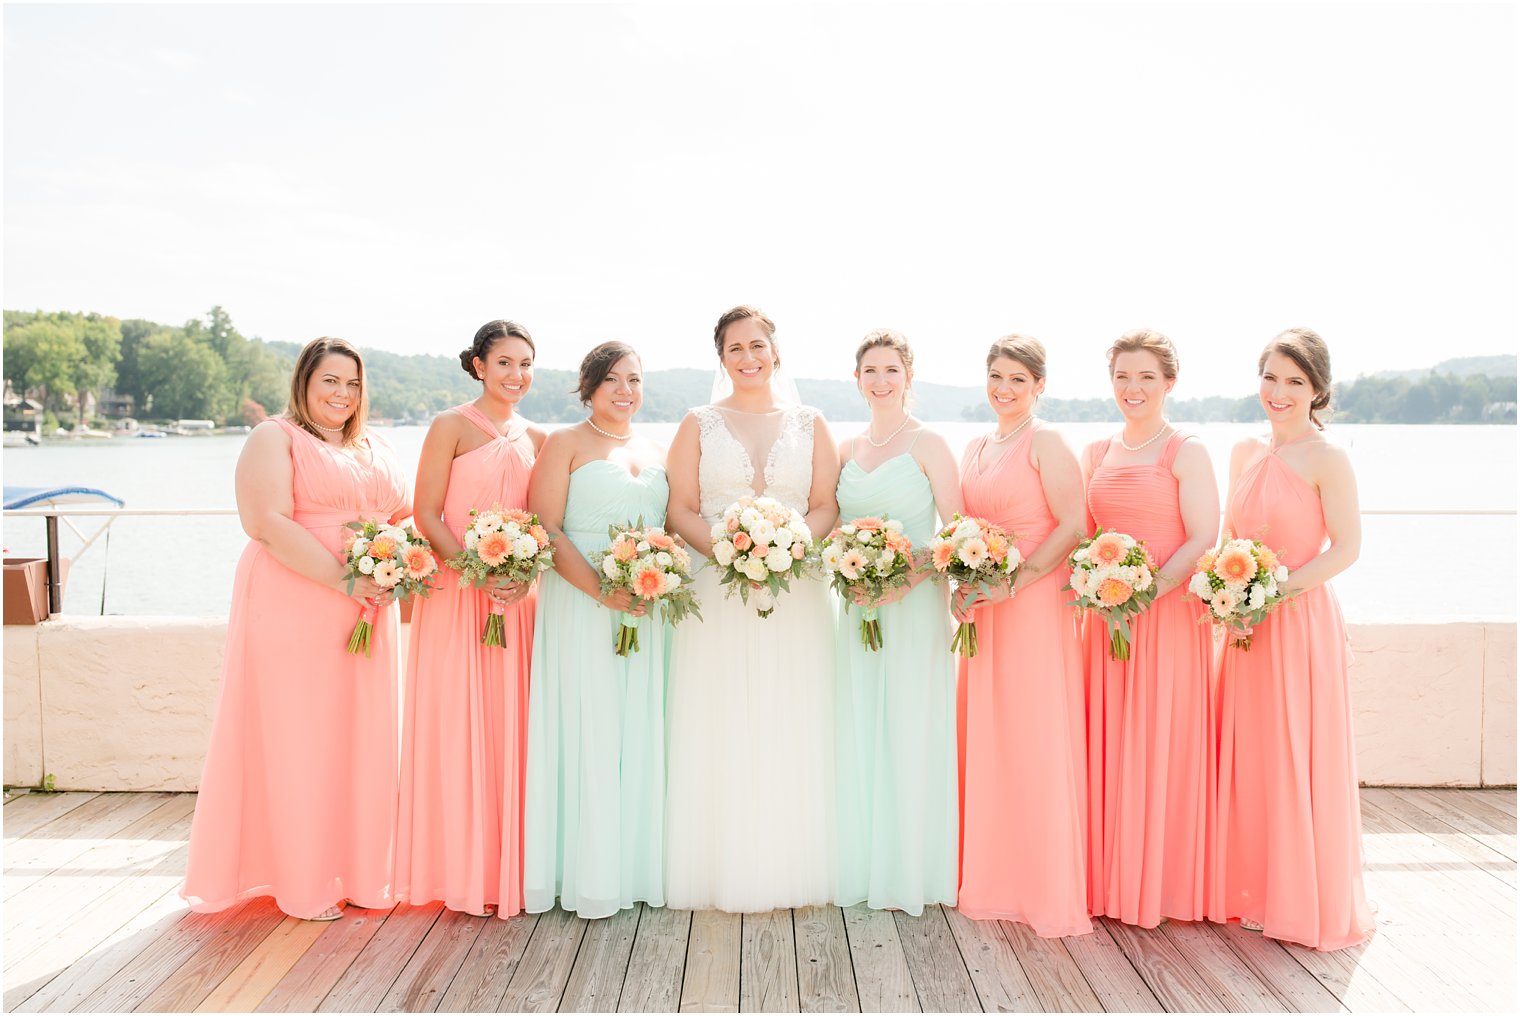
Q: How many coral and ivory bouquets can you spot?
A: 8